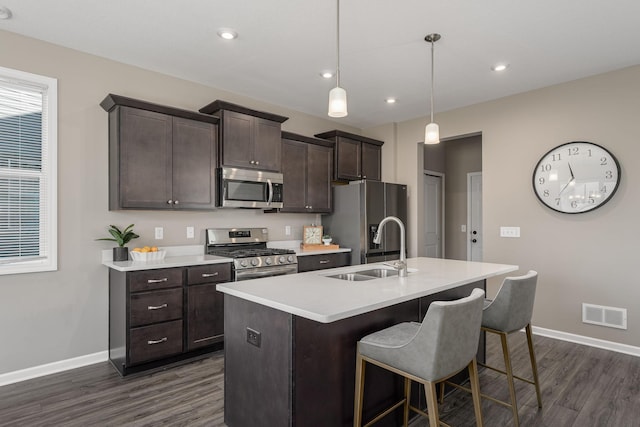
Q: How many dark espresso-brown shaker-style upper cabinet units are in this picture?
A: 4